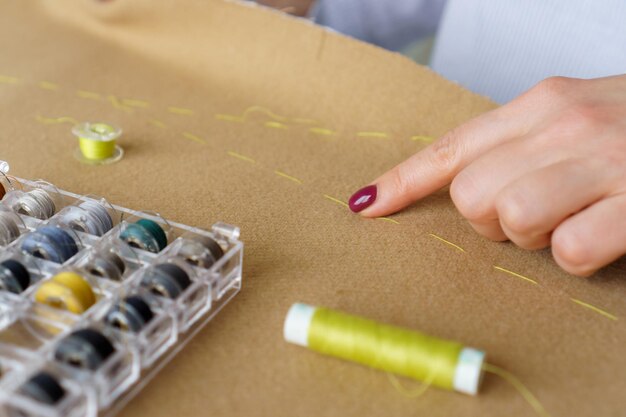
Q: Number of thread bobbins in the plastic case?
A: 14